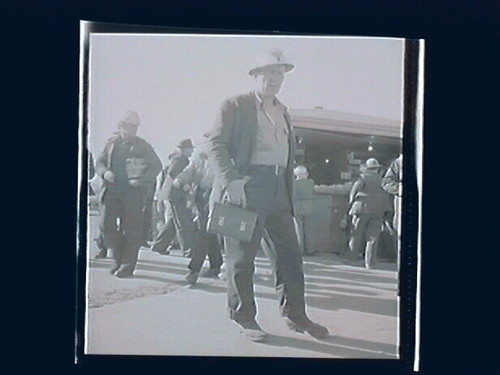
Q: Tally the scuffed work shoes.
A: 2